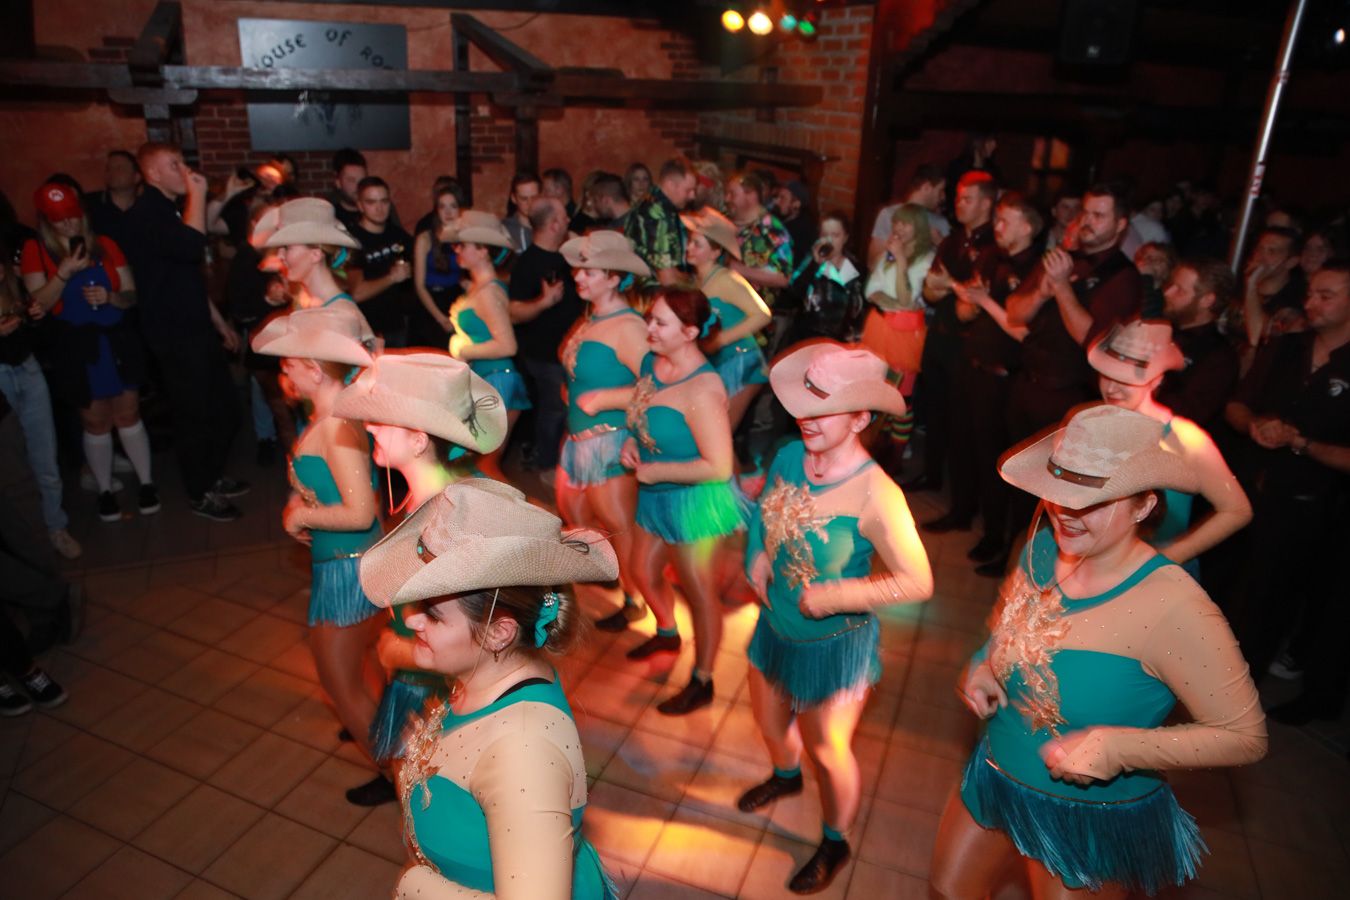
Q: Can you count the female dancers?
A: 11